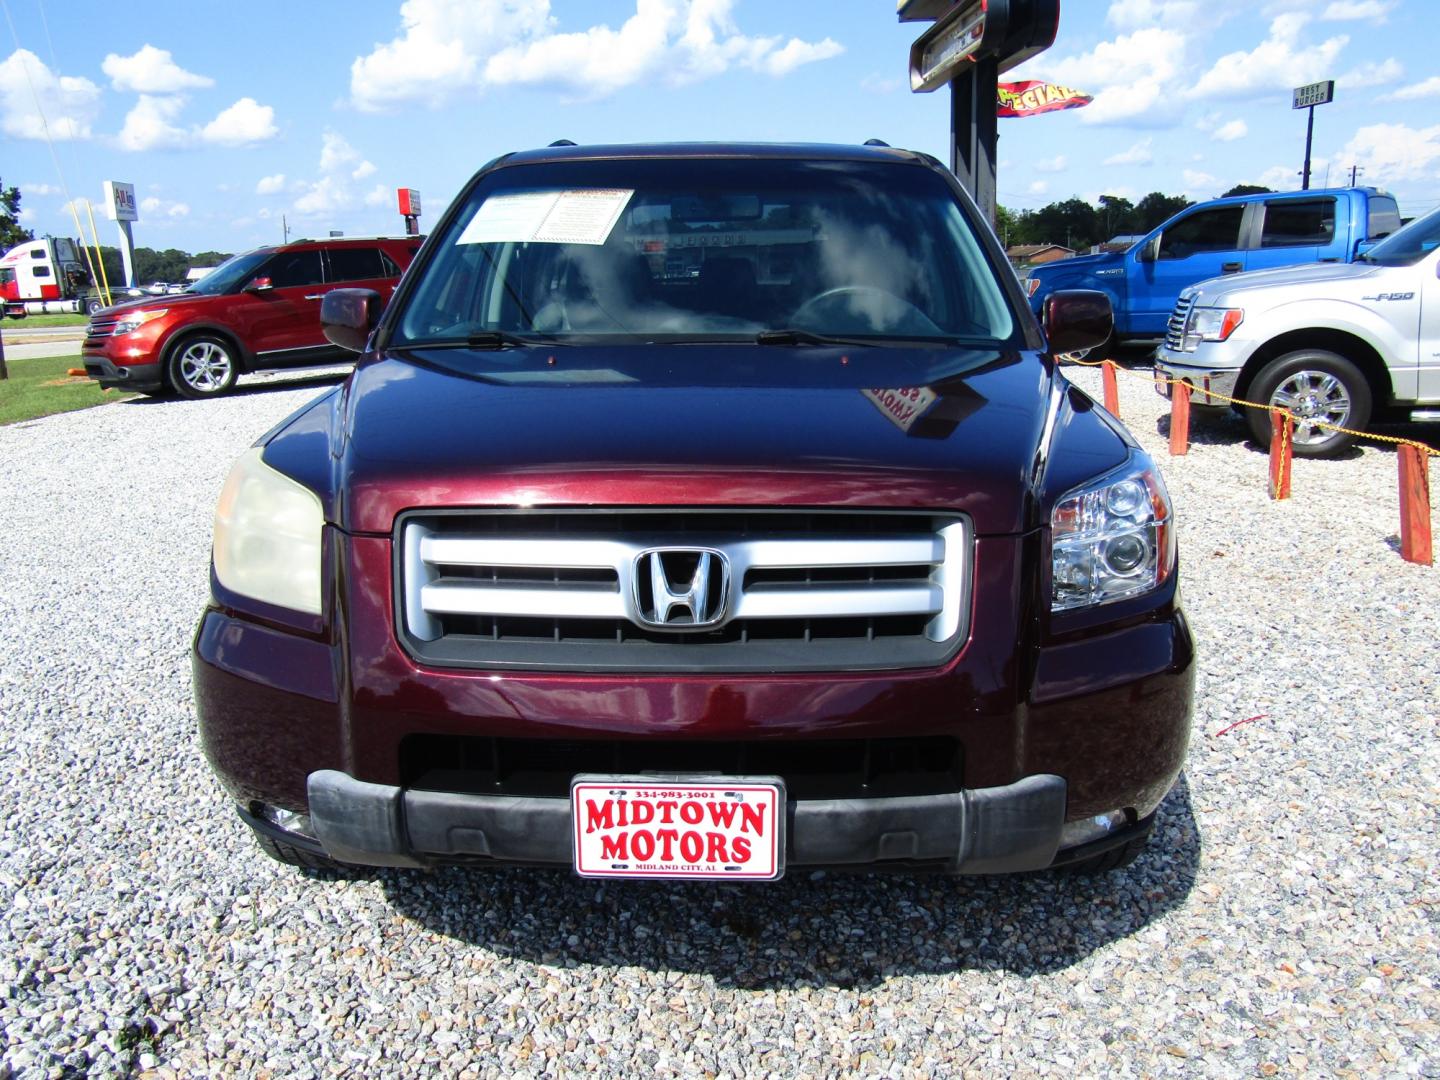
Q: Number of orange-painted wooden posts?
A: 4